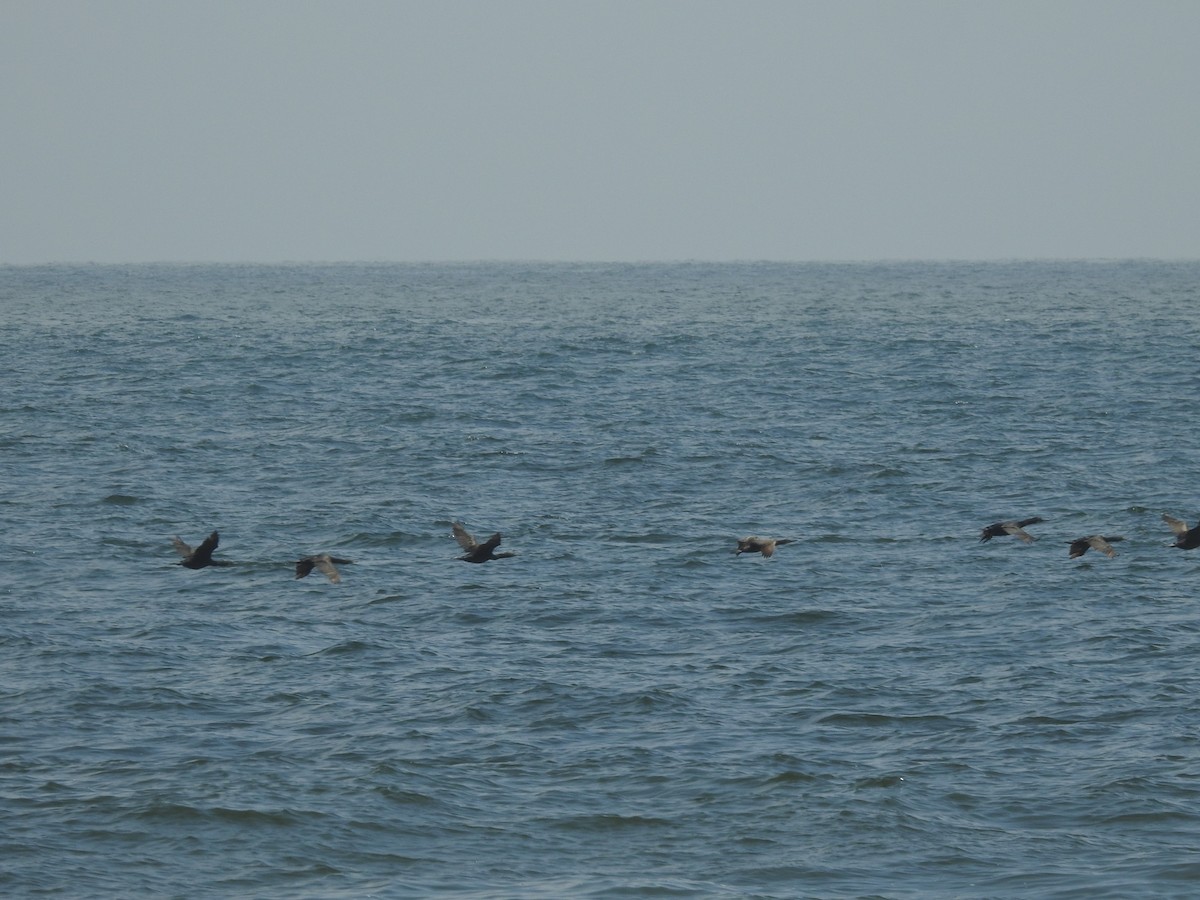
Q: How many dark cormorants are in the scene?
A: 7